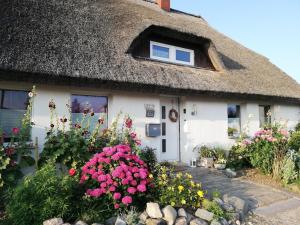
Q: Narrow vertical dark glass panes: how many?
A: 3